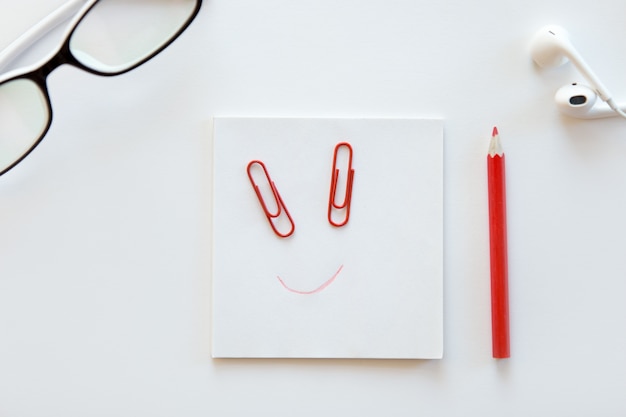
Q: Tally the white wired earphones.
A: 2